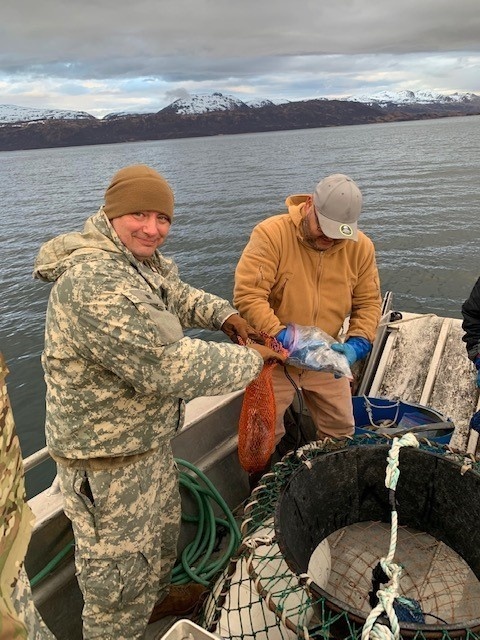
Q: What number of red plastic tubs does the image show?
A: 0